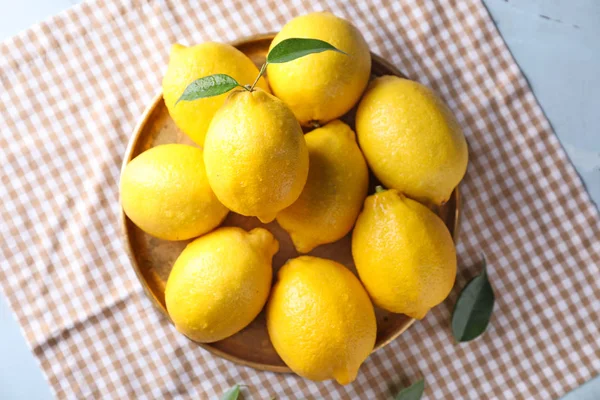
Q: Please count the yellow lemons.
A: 9